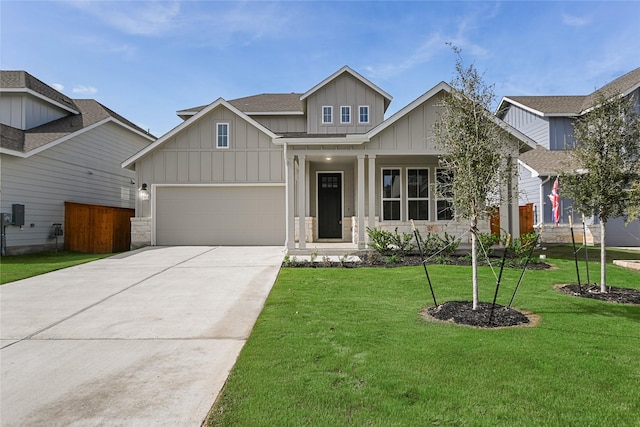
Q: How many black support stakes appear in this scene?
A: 5